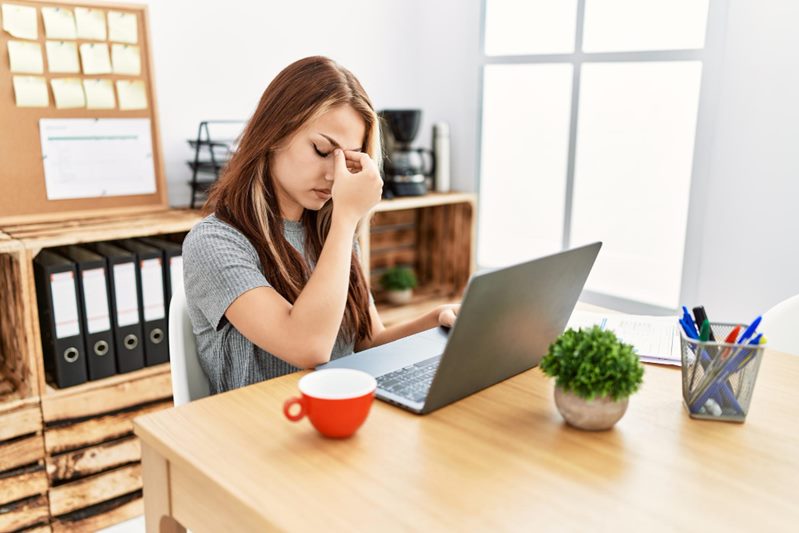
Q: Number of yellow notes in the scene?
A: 12